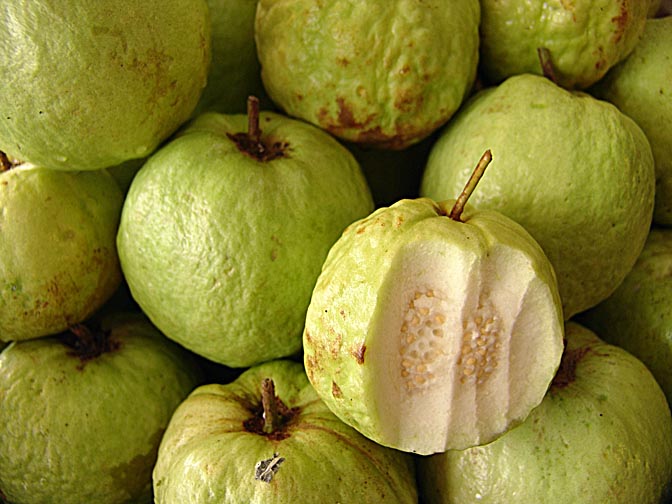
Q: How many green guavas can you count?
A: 13